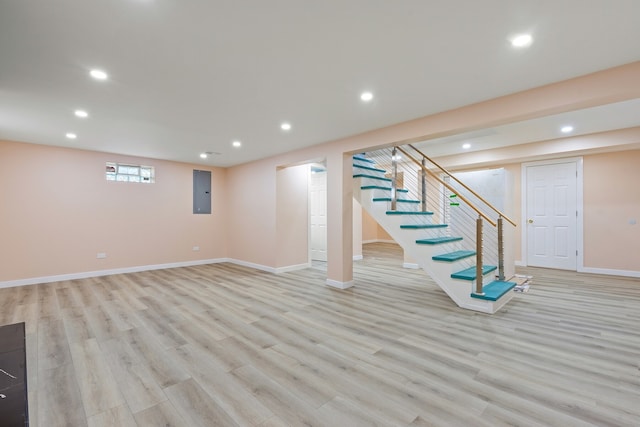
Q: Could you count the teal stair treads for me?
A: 12